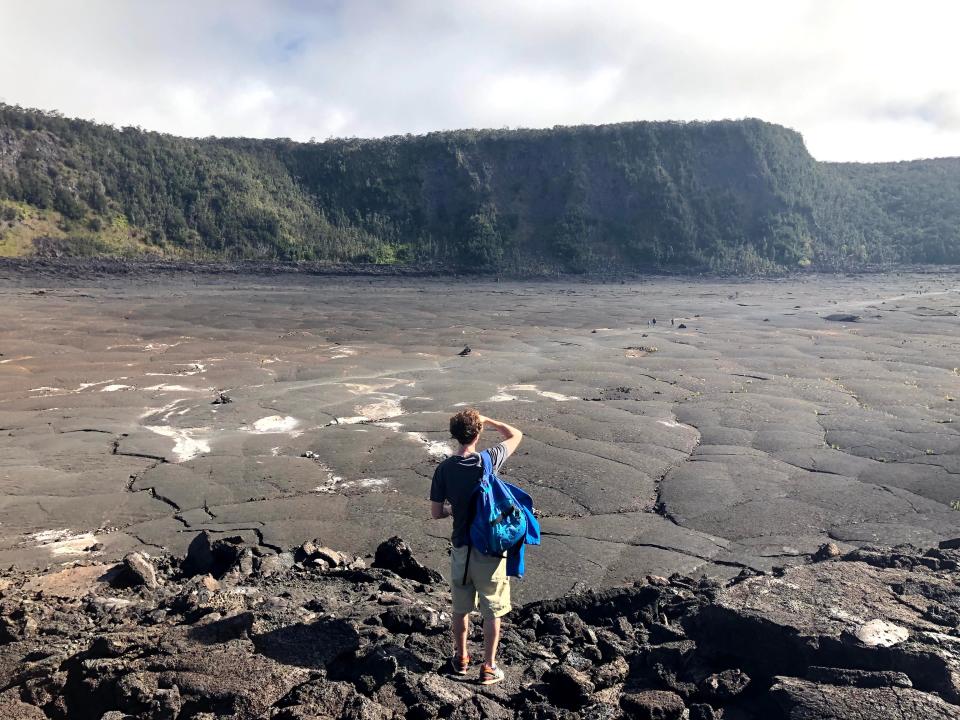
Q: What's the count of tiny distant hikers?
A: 3